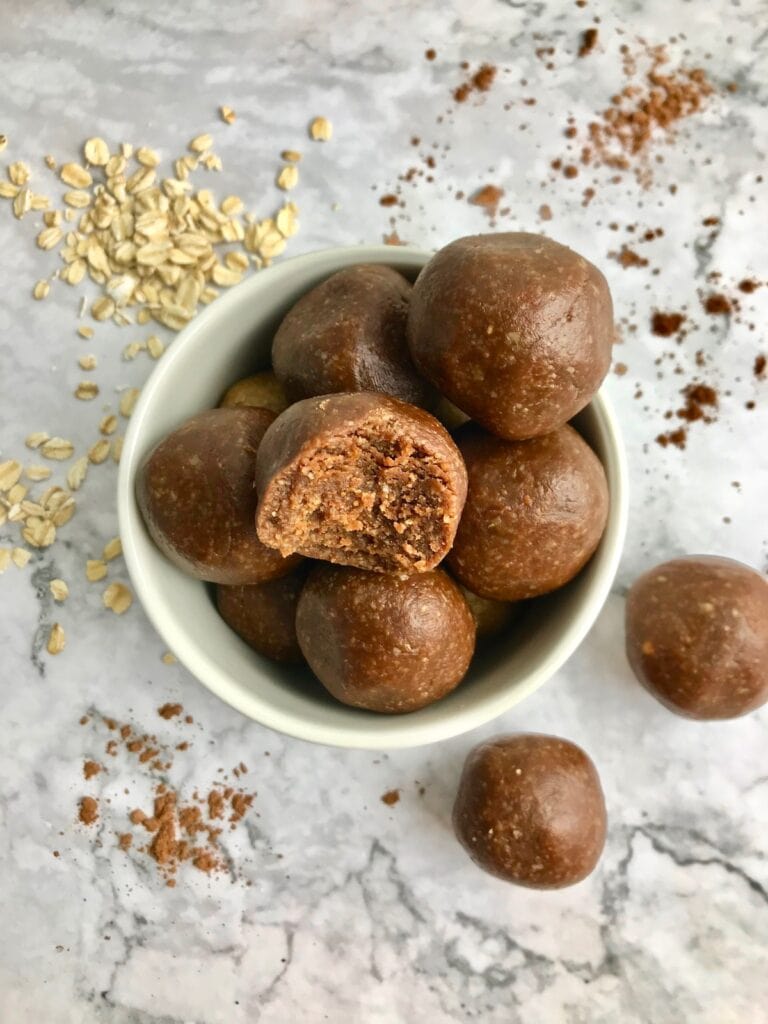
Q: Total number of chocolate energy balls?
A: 9